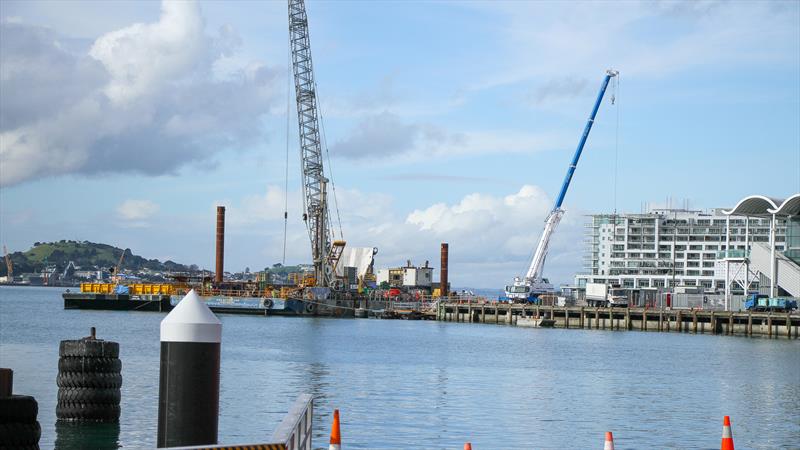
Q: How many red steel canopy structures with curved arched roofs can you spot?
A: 0